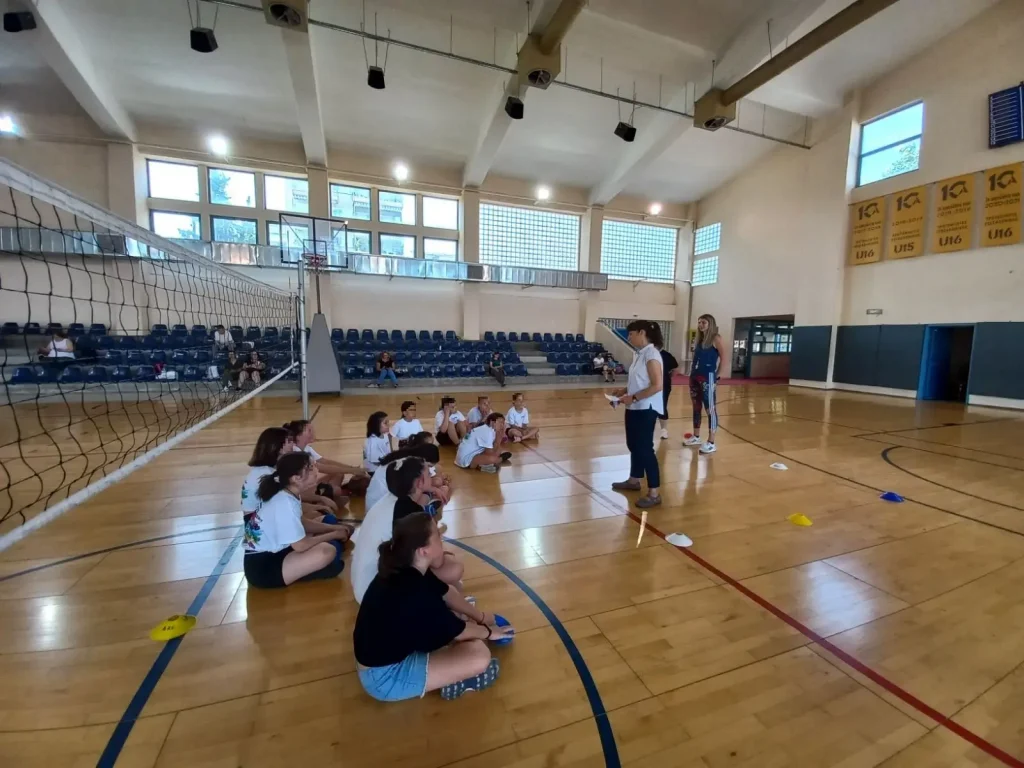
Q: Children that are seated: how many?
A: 13